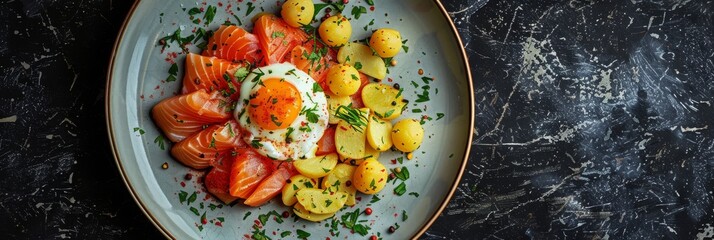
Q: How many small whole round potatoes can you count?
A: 6